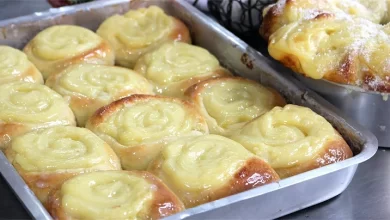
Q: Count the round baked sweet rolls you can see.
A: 12